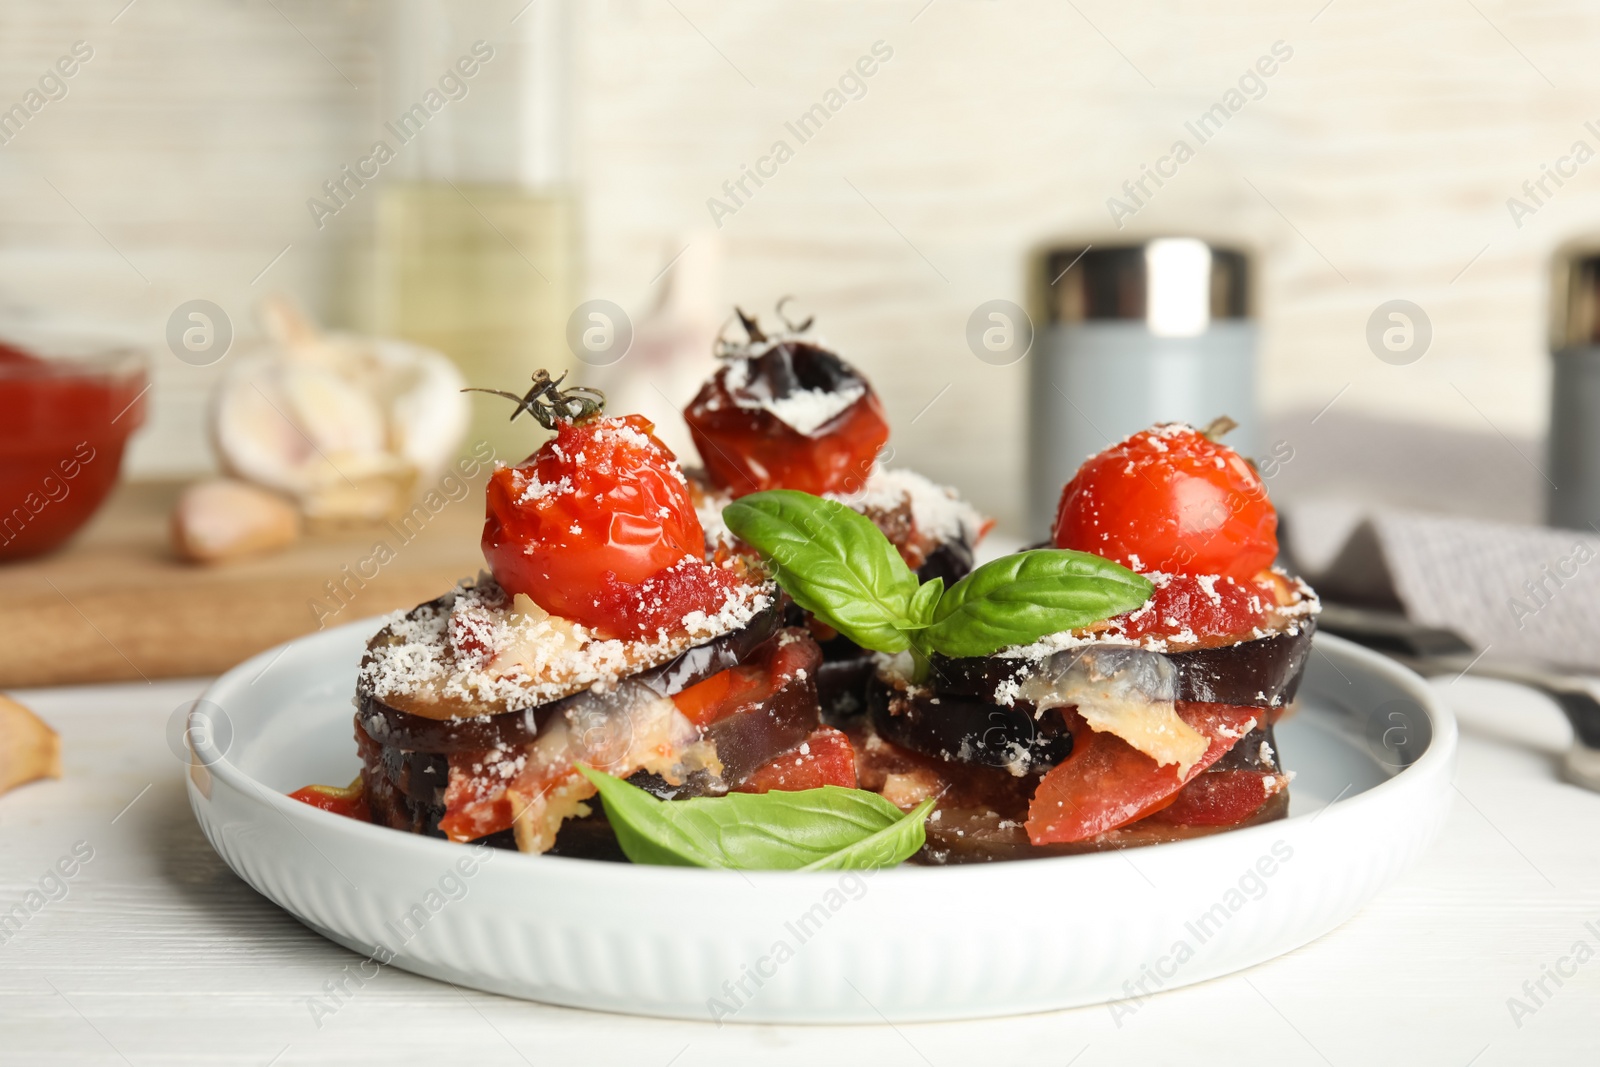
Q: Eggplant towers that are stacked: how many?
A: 3